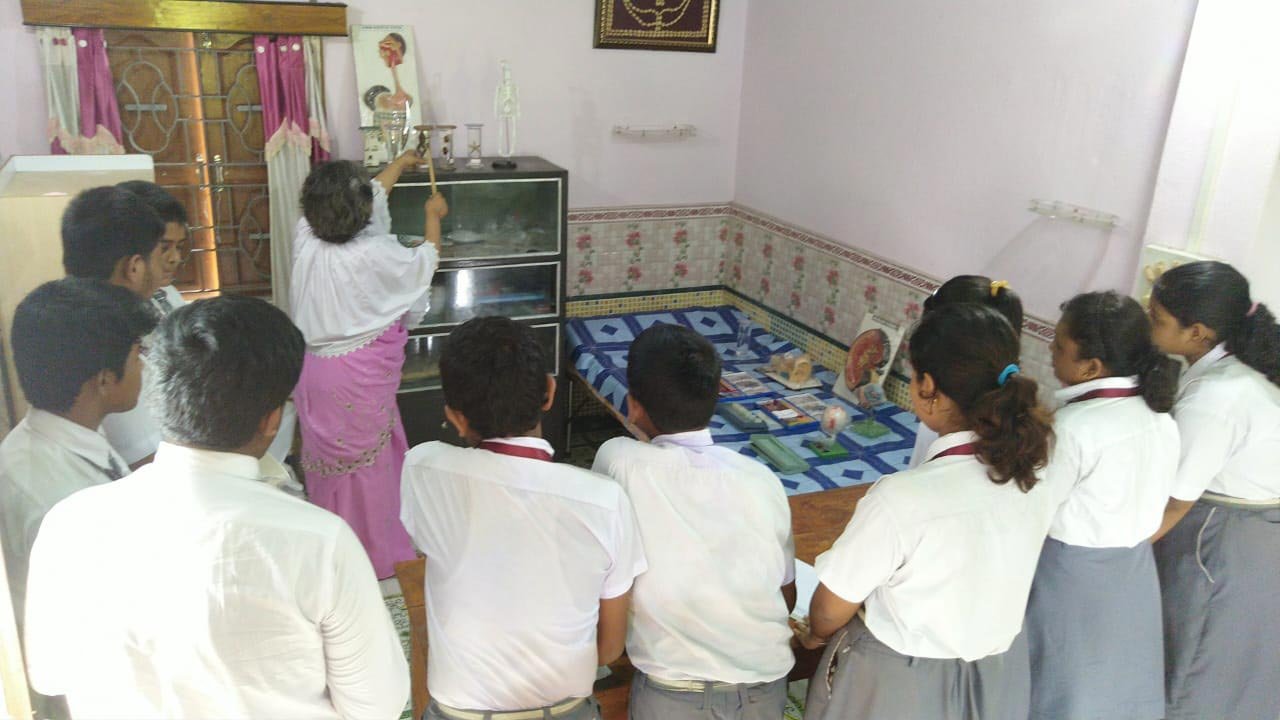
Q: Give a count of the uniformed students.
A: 10